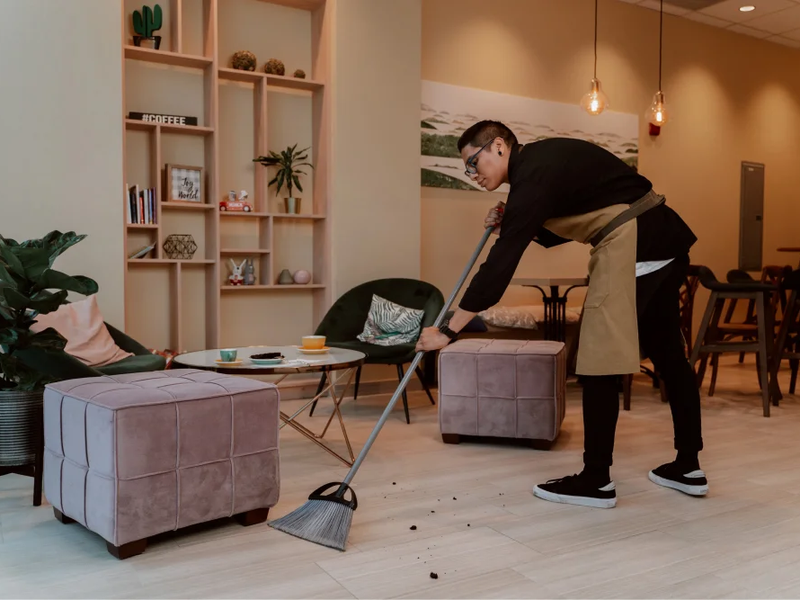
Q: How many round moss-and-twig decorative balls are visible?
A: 3